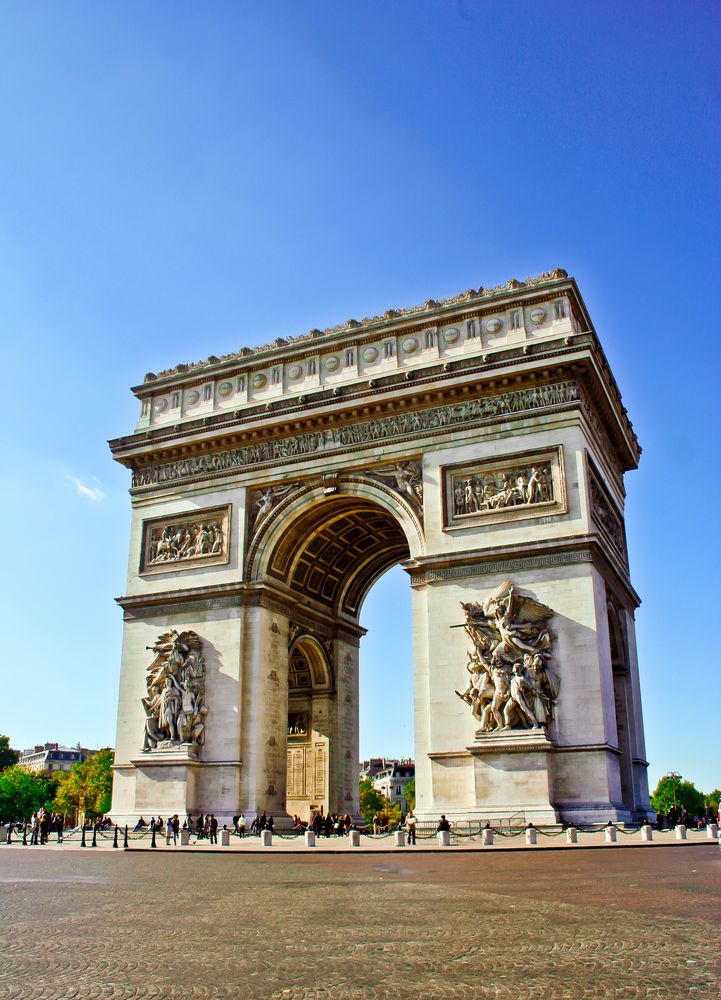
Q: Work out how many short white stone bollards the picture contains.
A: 14